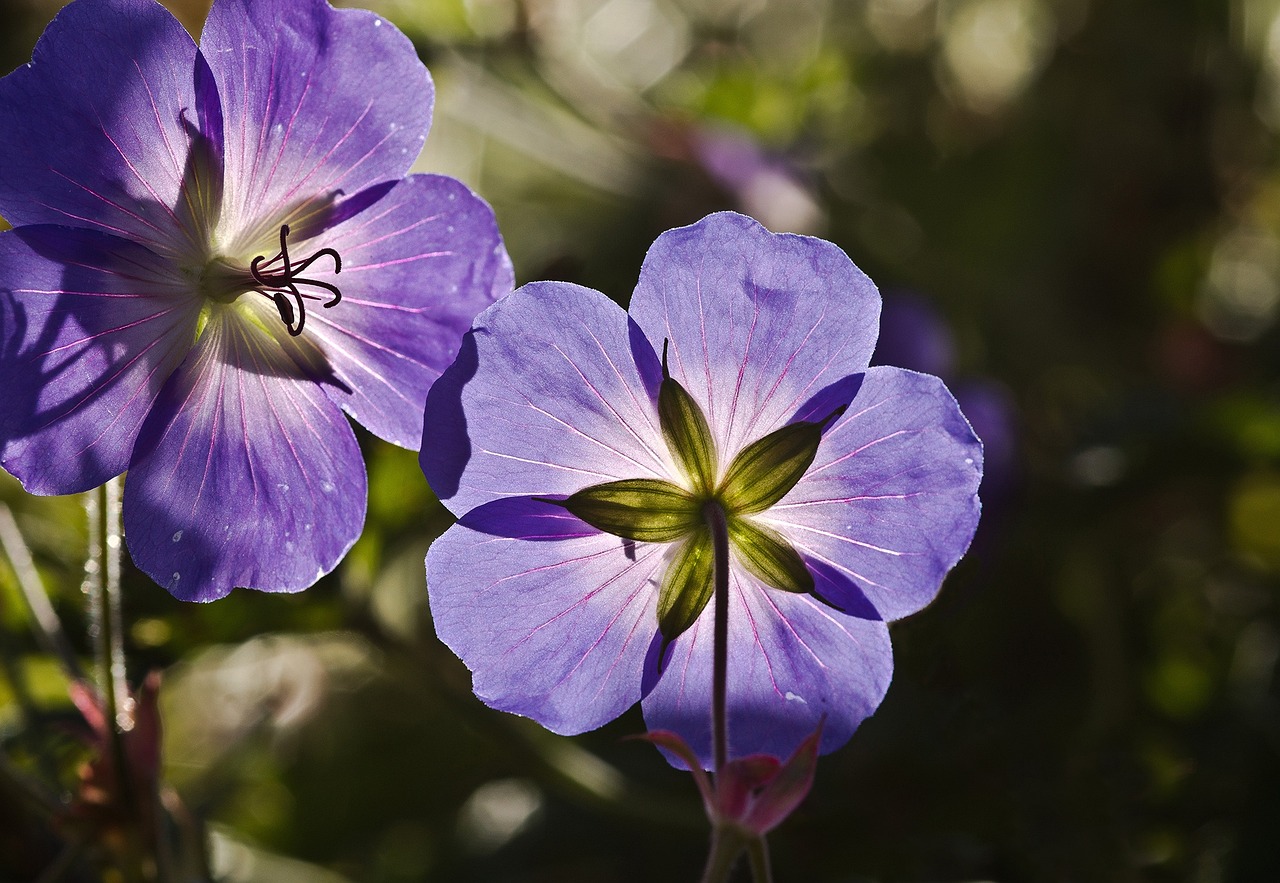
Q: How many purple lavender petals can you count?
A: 10